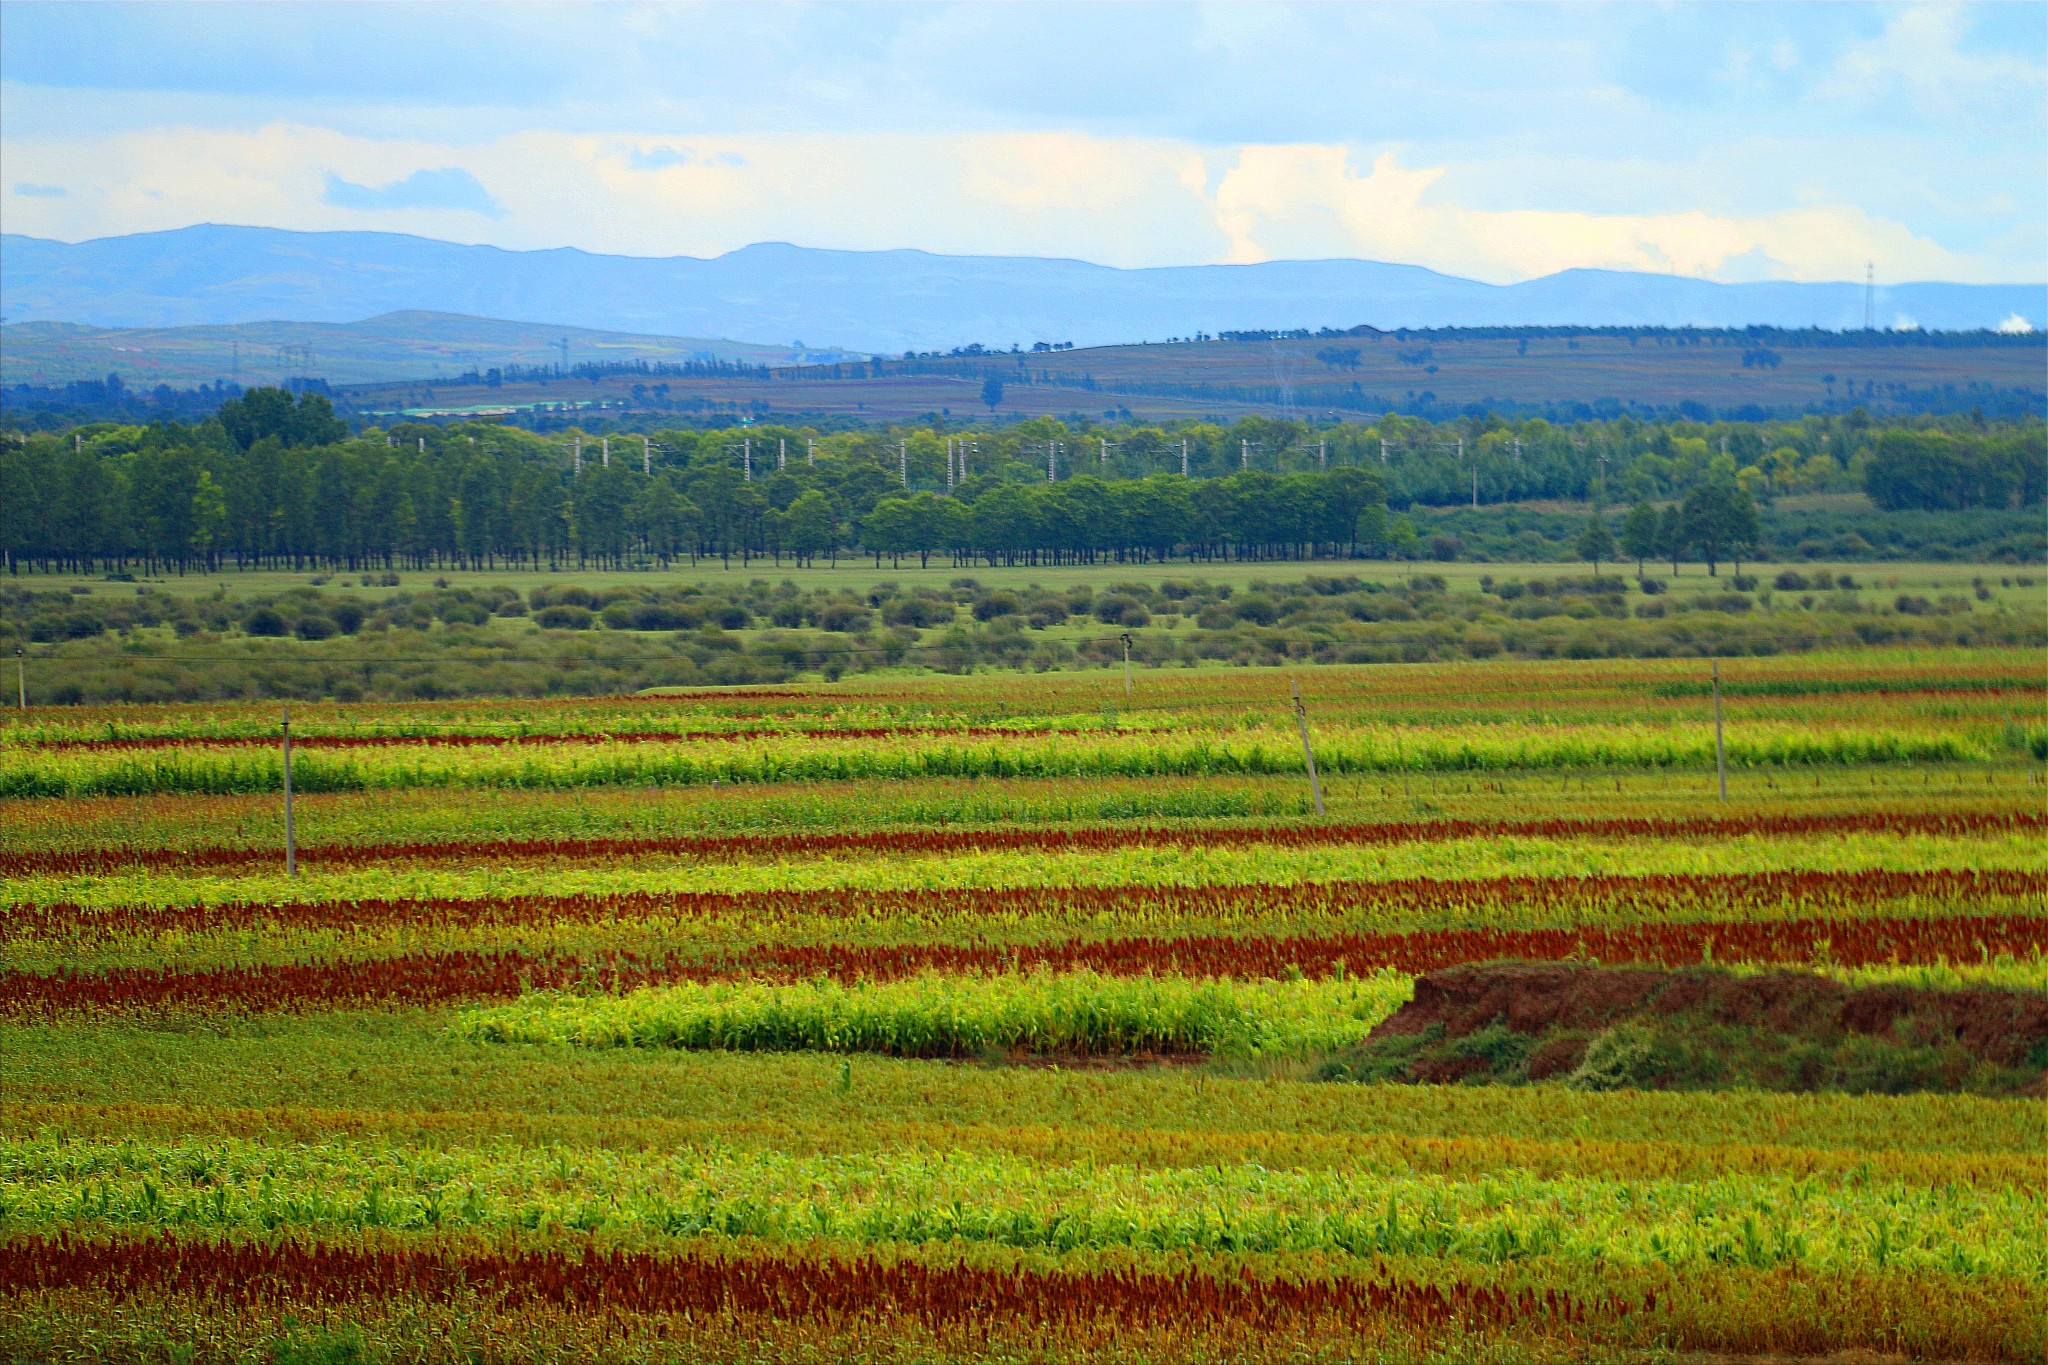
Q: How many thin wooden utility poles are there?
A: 5